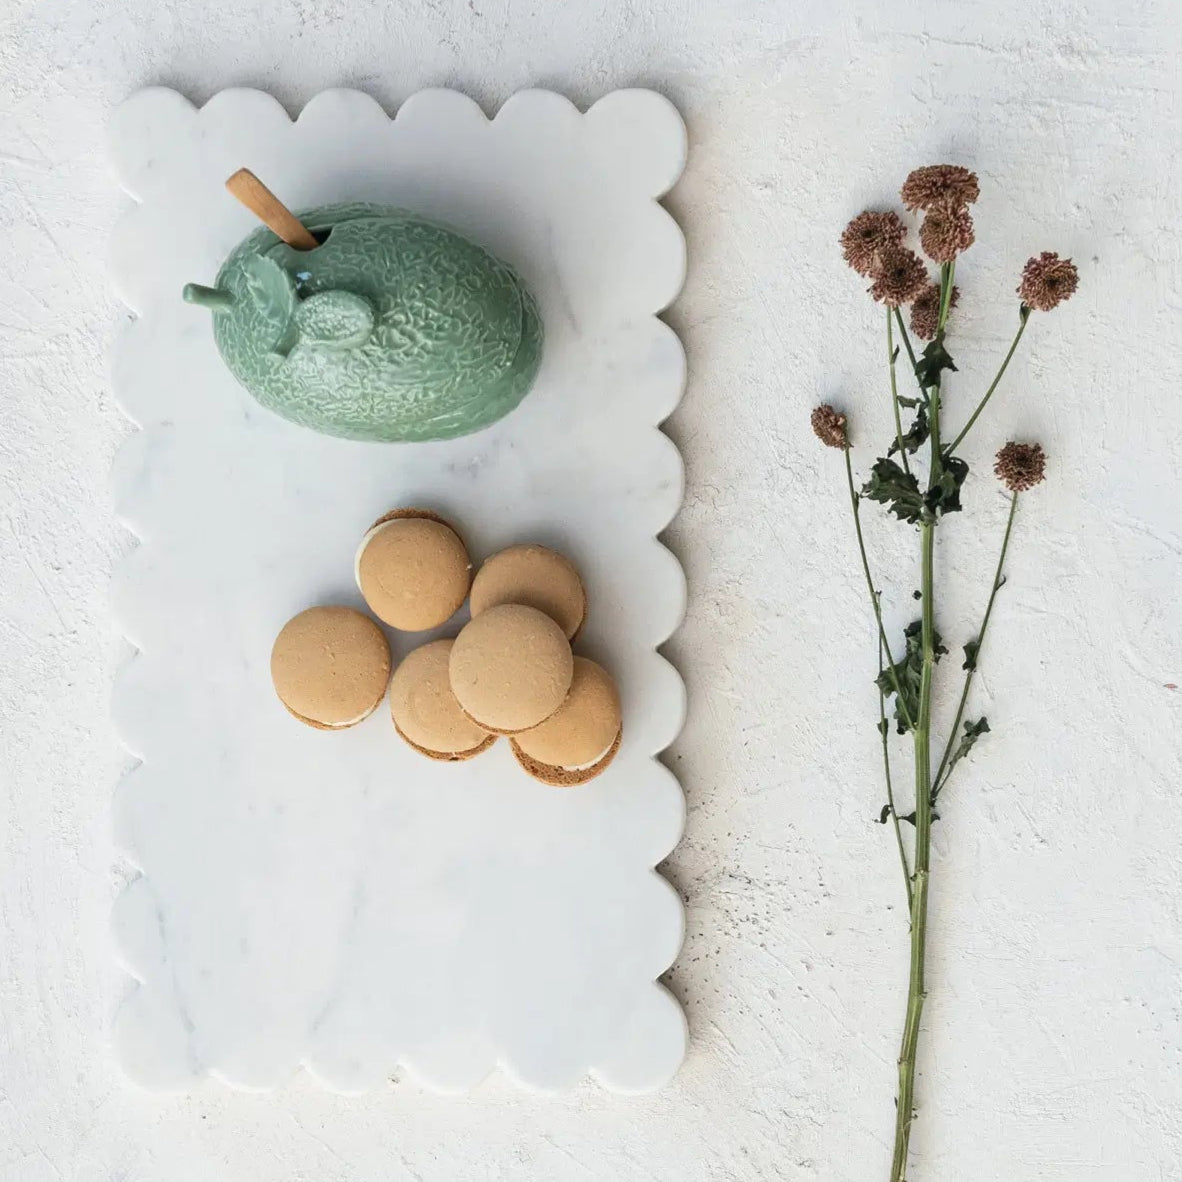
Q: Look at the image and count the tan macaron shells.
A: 6